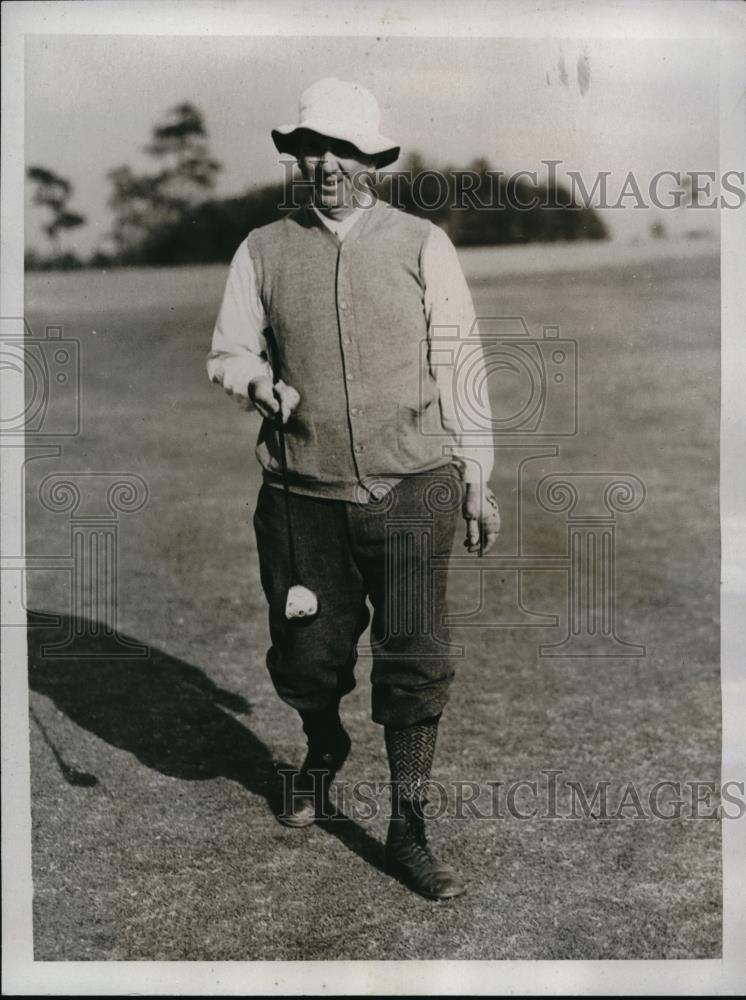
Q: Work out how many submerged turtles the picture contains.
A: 0